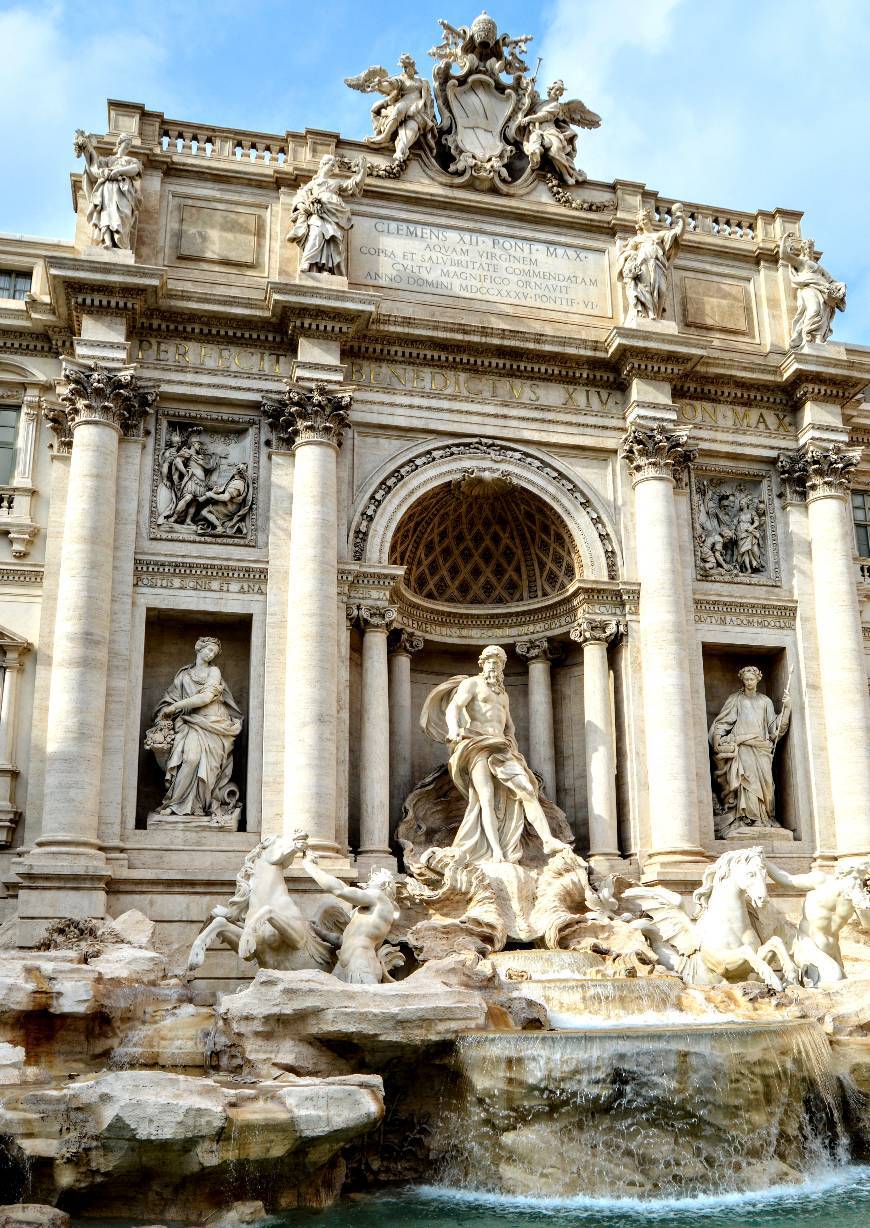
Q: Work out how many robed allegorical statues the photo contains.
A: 6